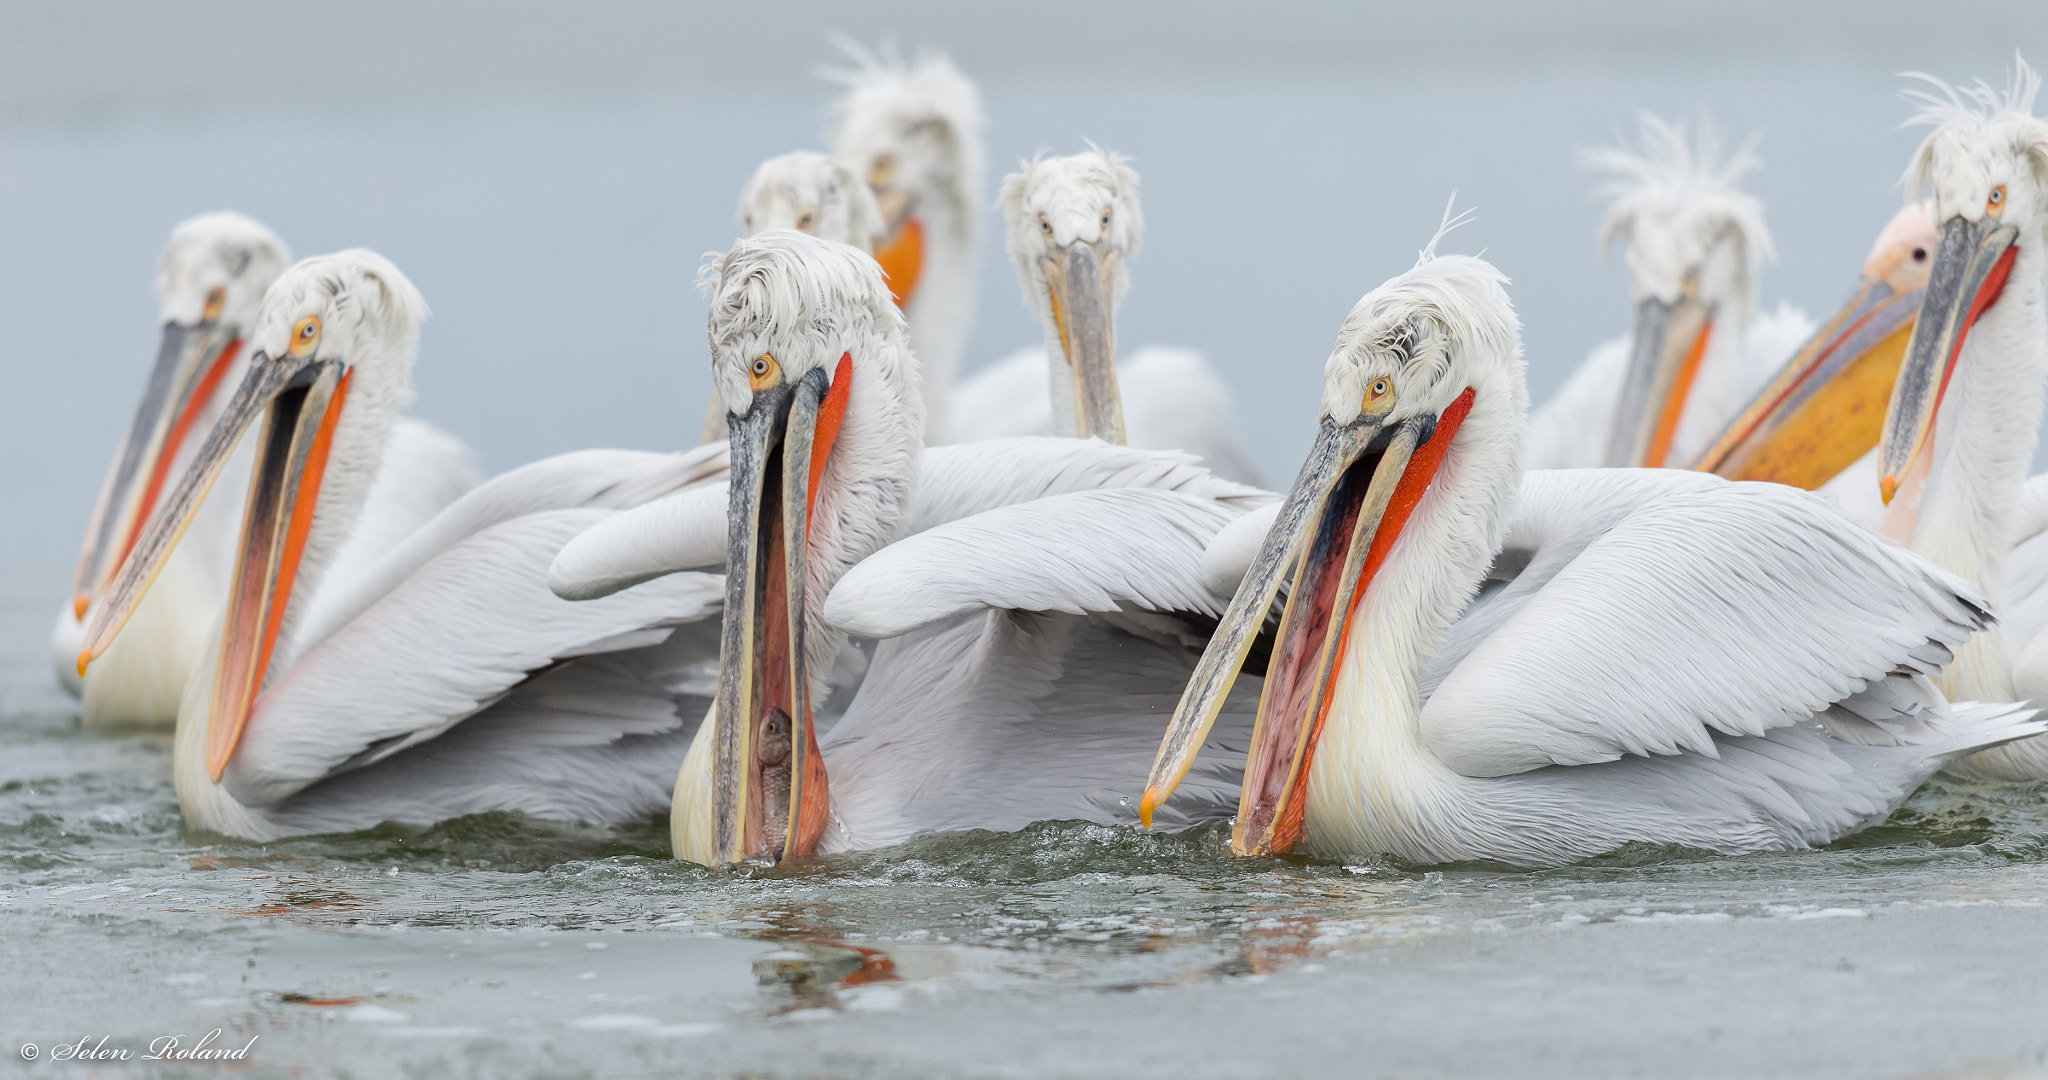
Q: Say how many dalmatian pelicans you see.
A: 9